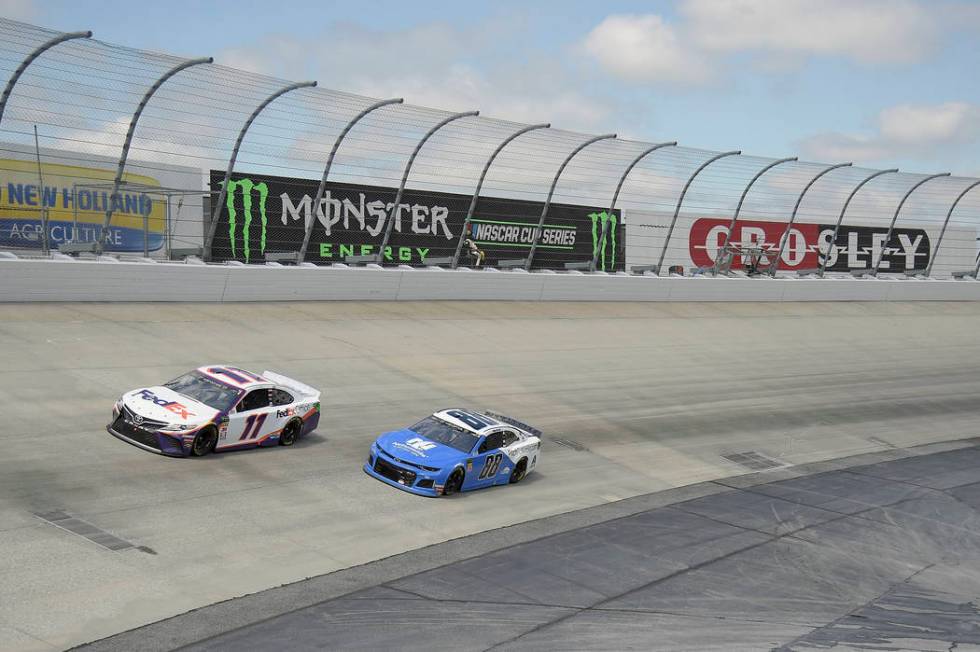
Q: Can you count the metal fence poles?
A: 14